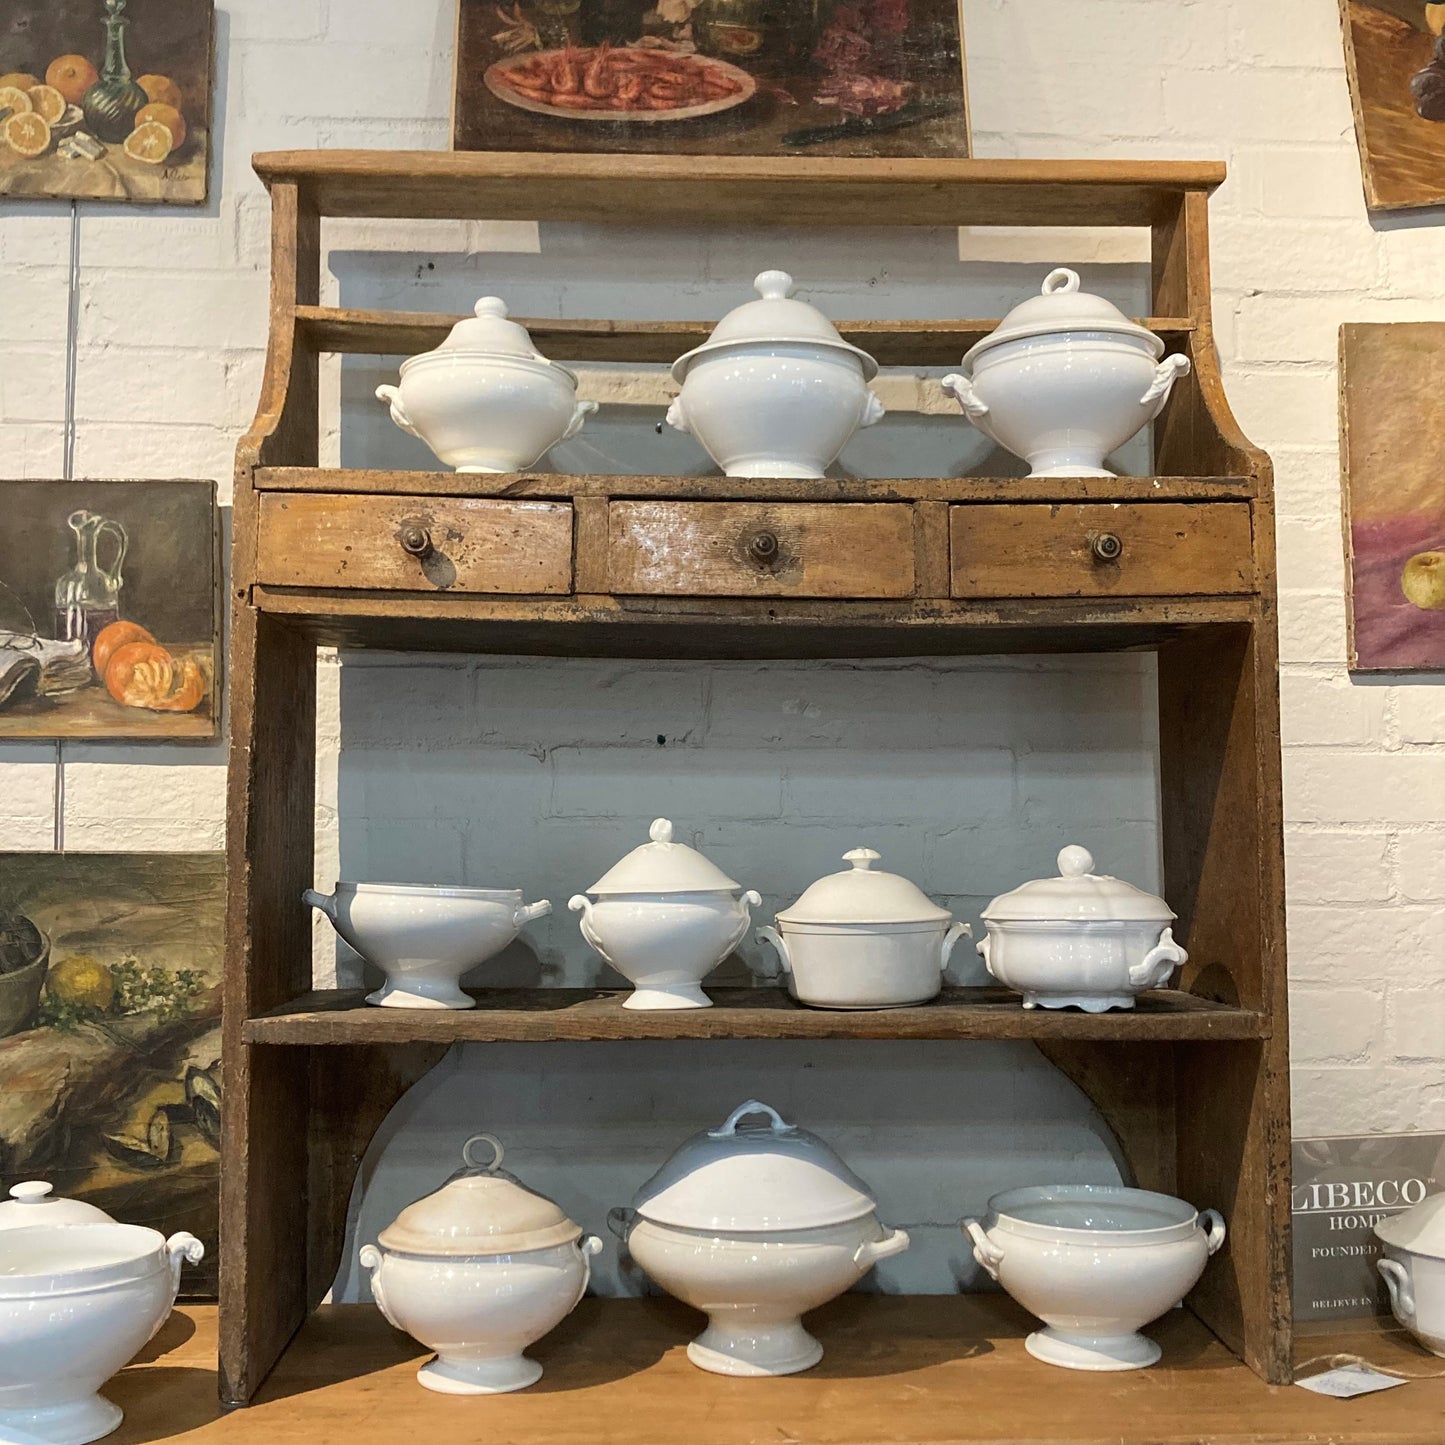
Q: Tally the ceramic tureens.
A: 13